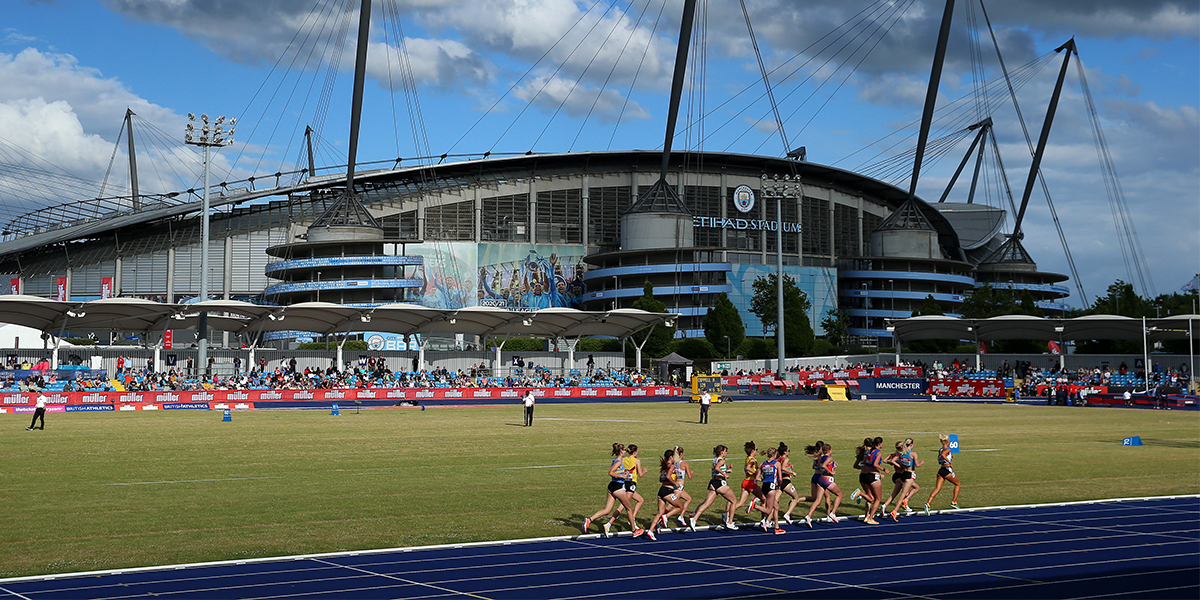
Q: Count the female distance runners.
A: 15